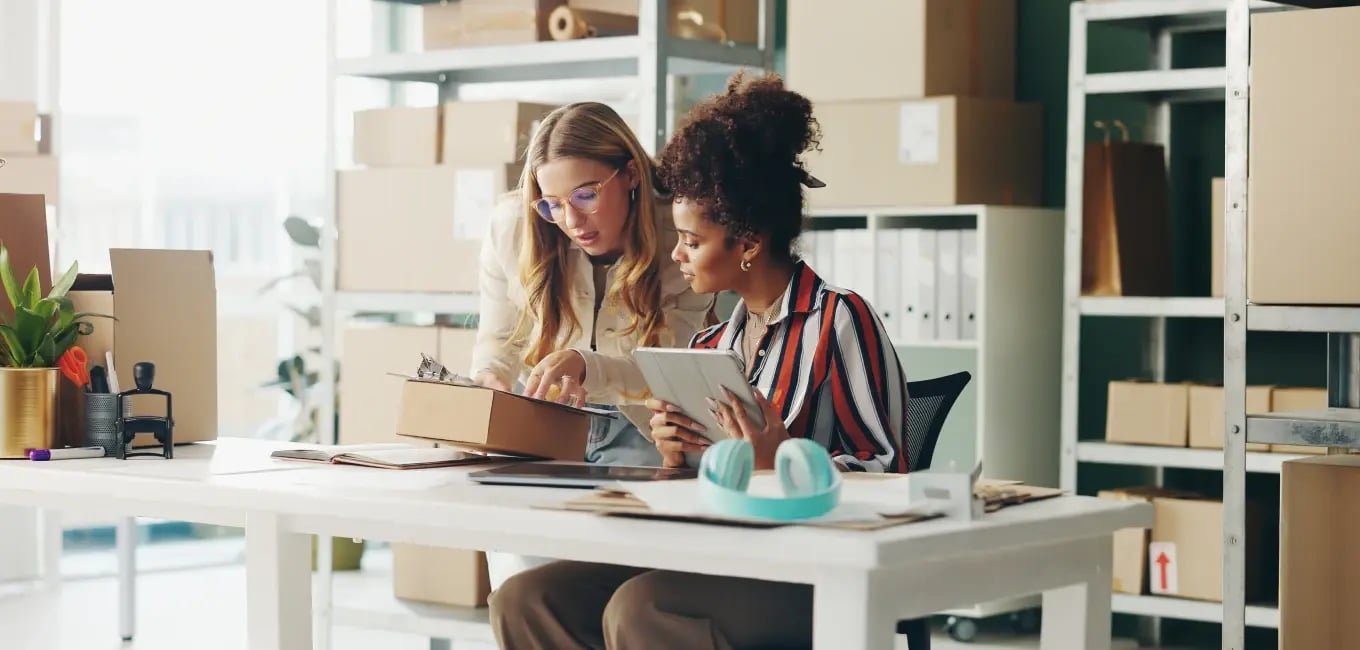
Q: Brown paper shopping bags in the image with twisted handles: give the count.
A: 1